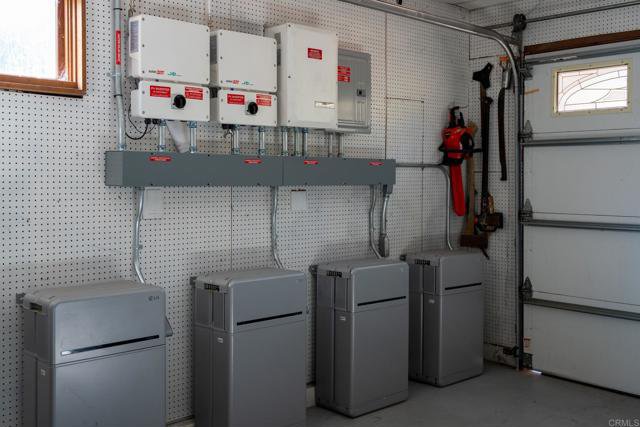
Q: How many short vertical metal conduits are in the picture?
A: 9